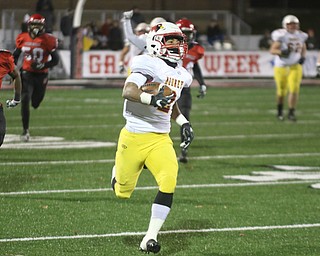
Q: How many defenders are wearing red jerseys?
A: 3